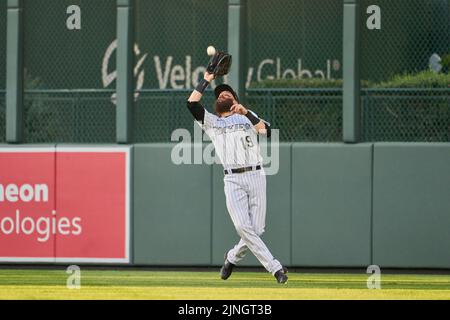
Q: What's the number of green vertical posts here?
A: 4